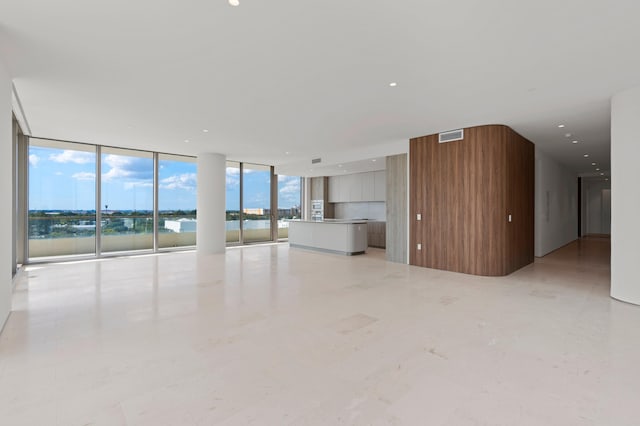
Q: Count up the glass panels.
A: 6